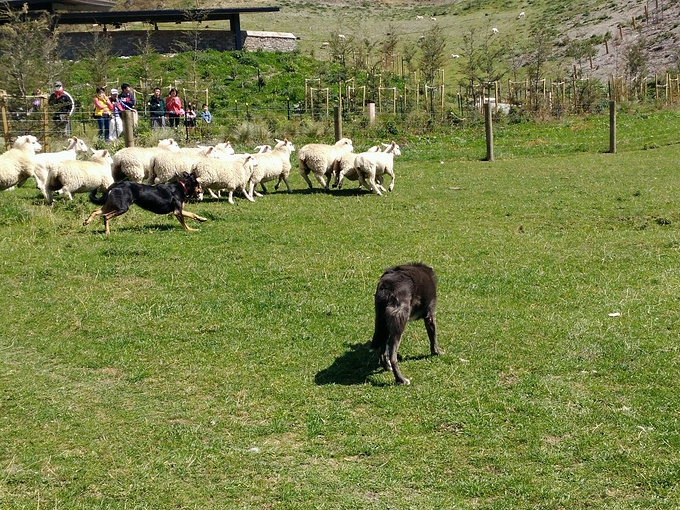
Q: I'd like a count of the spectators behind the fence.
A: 9